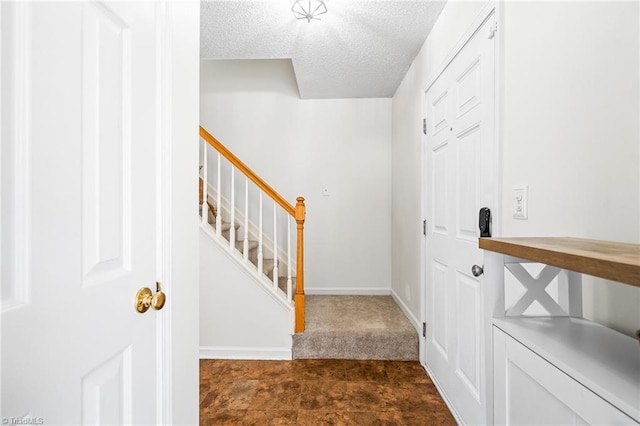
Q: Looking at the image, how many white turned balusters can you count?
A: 7